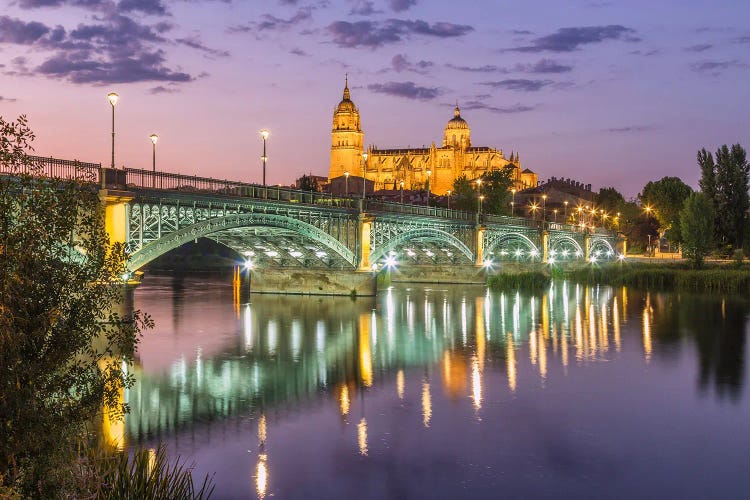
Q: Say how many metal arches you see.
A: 5